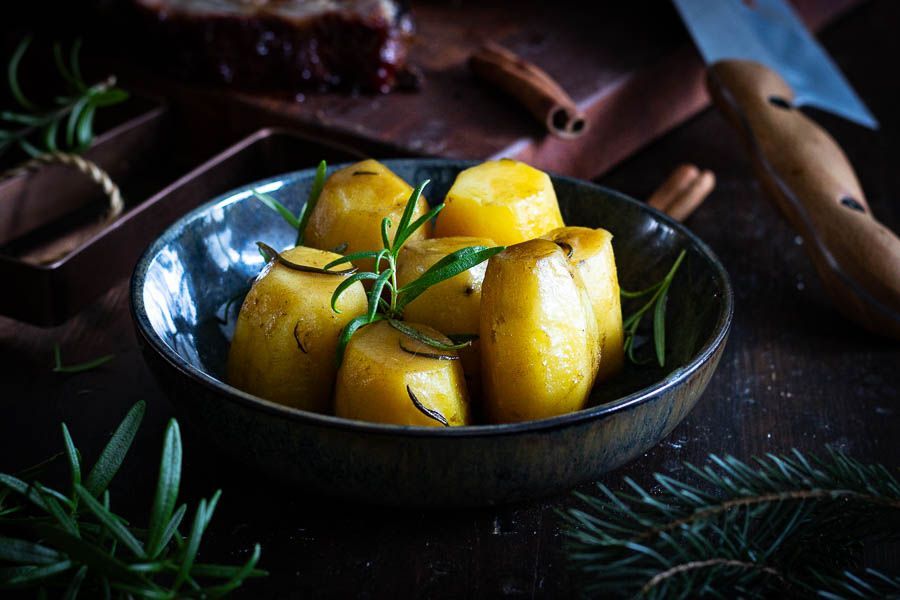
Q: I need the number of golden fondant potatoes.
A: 7